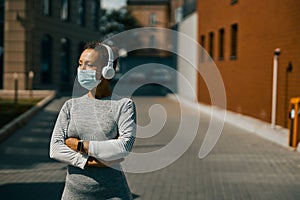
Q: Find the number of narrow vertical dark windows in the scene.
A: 4